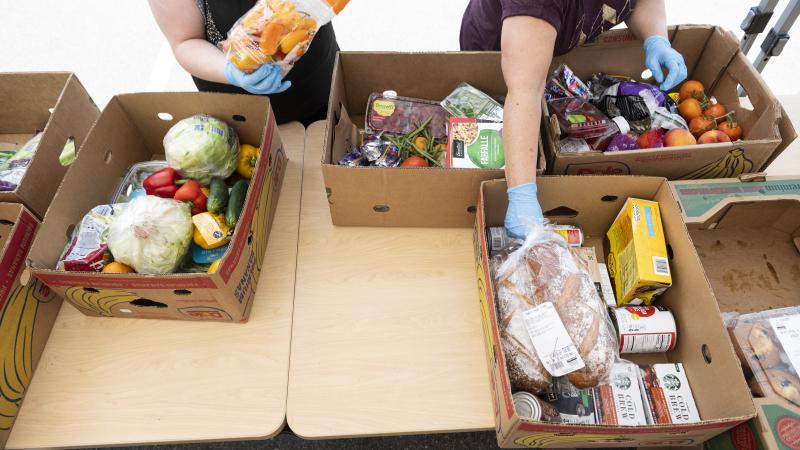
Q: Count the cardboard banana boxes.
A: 4